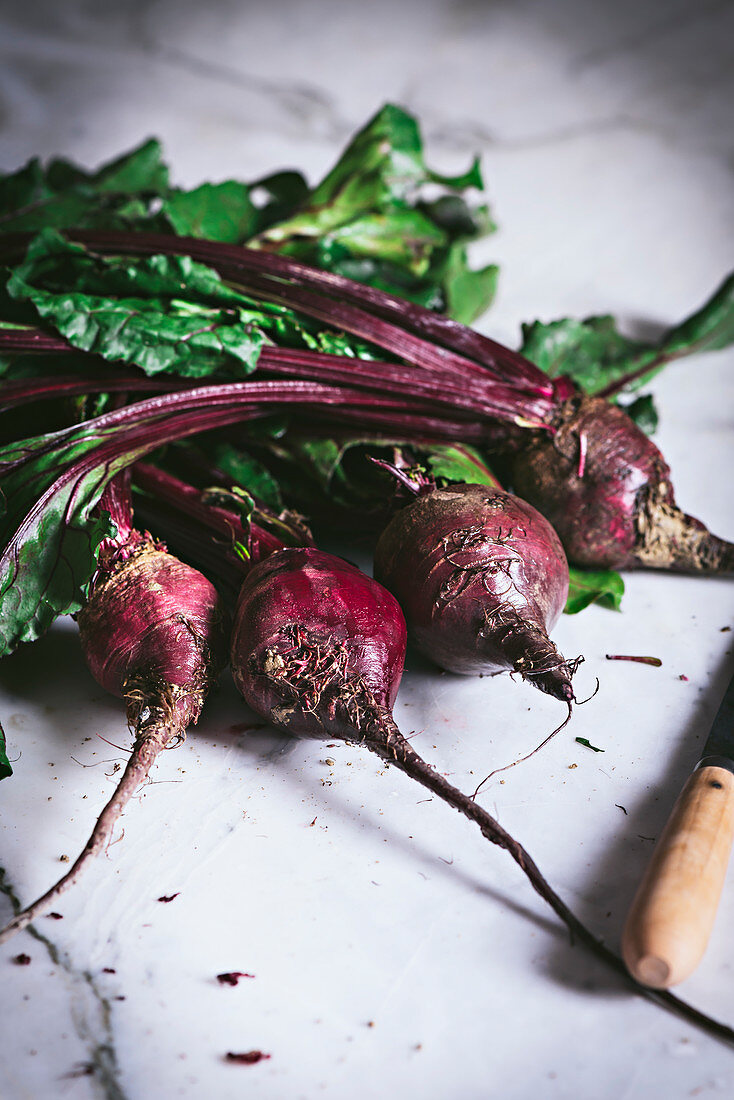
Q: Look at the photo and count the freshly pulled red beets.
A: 4